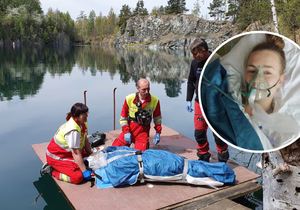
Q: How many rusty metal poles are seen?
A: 2